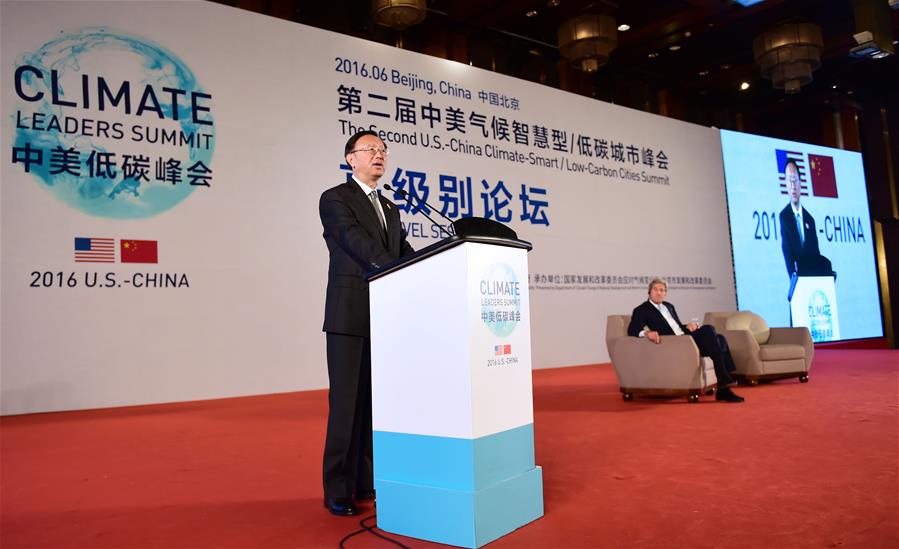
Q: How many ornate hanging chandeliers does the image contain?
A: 3